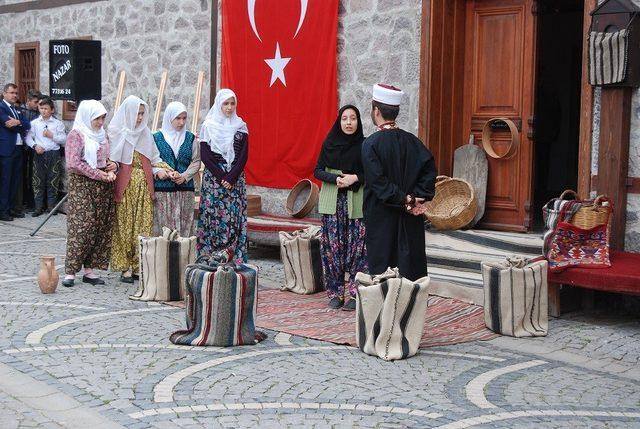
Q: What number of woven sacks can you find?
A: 5